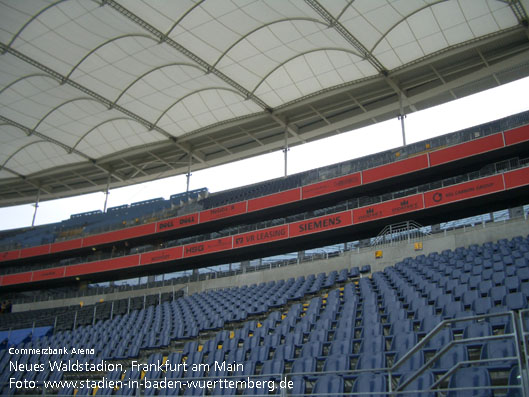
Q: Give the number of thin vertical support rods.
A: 5